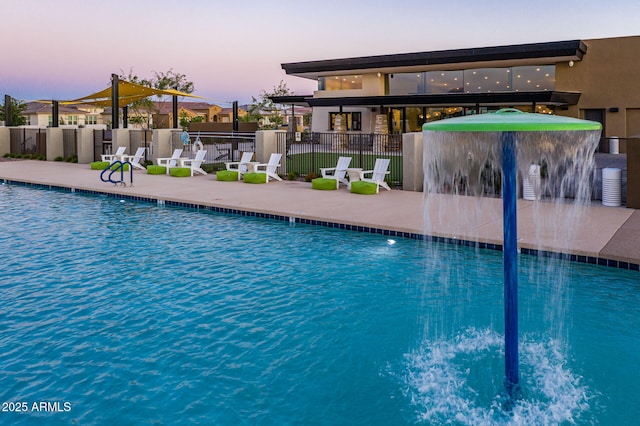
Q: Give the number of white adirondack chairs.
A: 8